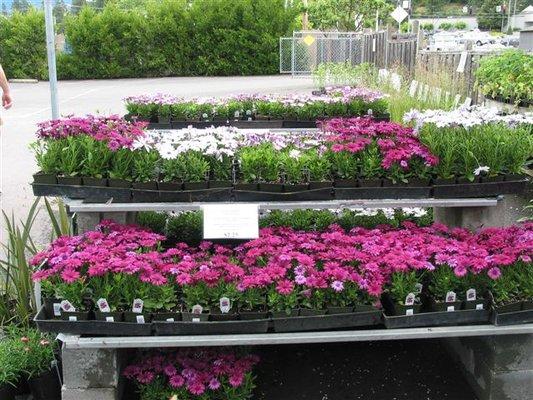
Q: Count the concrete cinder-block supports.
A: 4